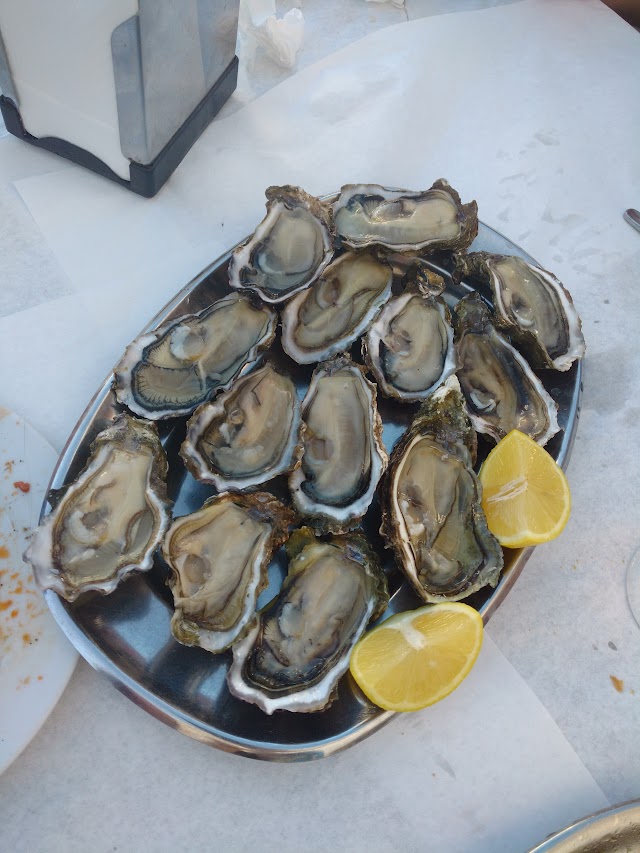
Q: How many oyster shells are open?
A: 13